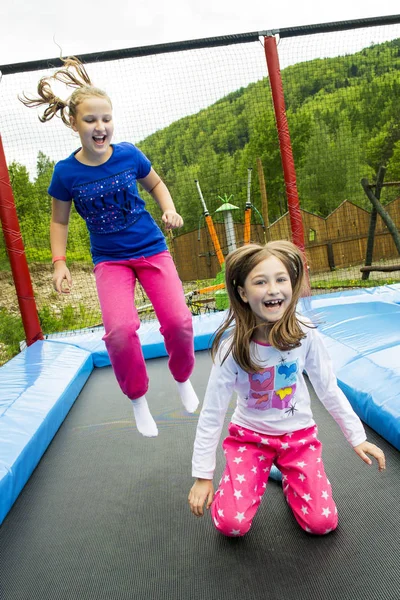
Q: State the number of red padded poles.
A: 2